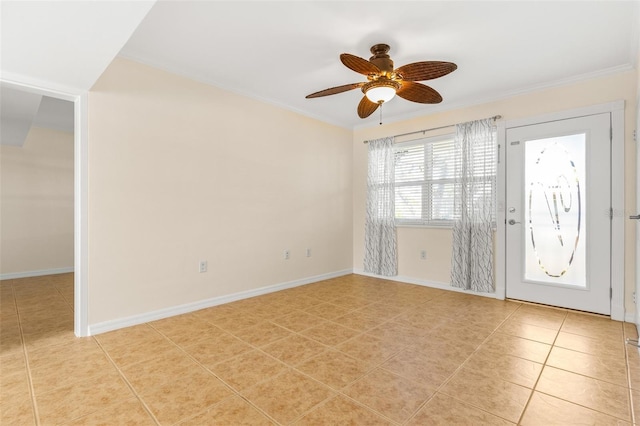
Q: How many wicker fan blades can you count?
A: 5